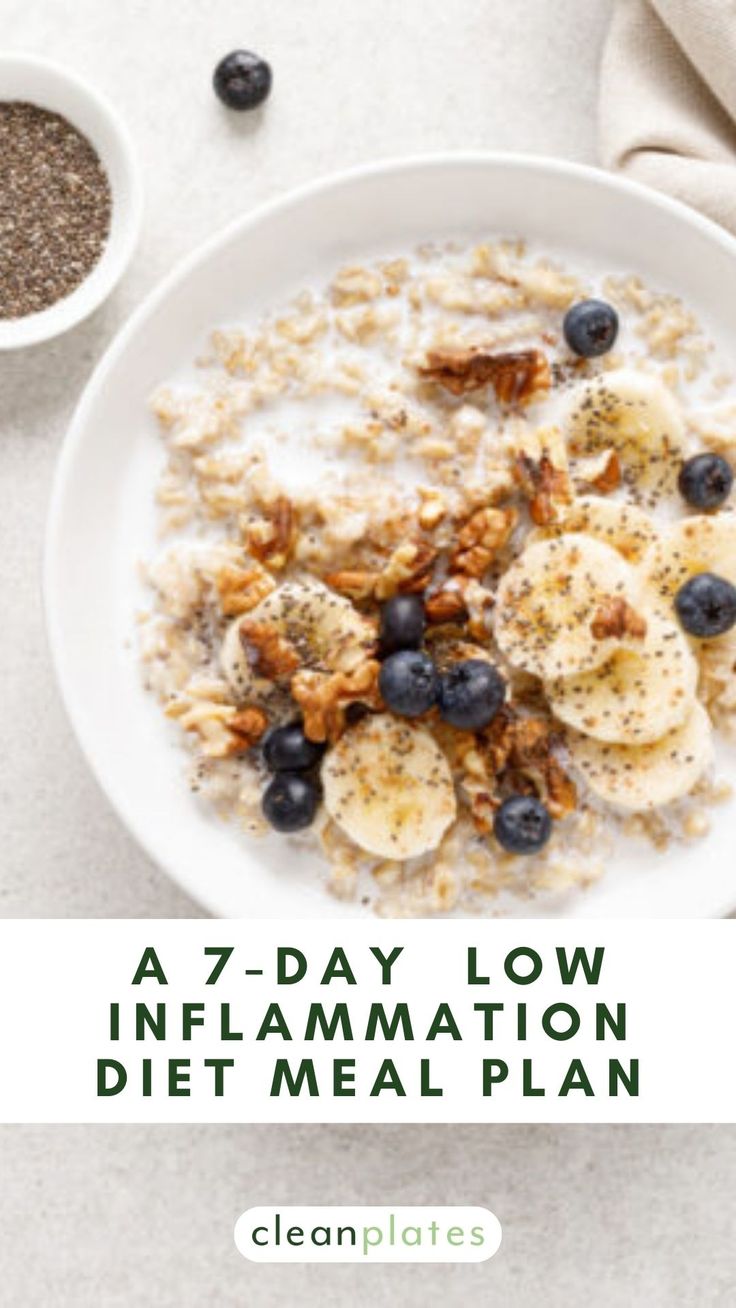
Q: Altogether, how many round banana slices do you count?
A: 8